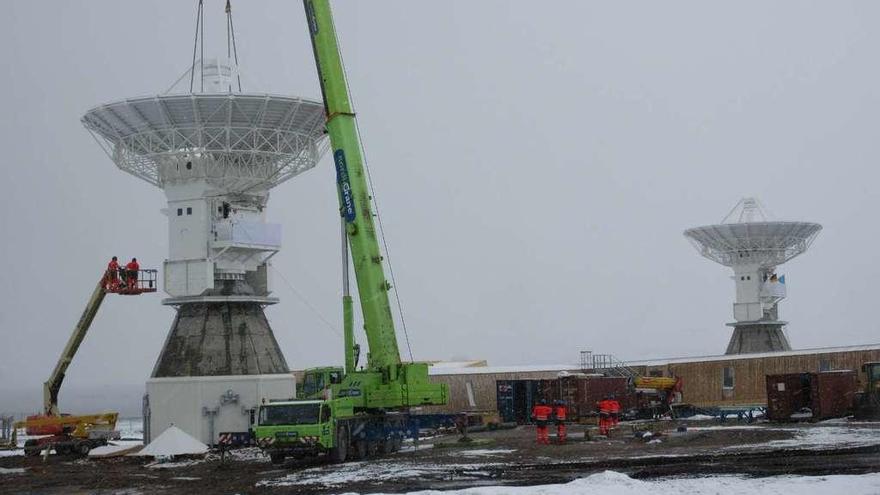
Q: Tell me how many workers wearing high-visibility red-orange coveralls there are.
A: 6